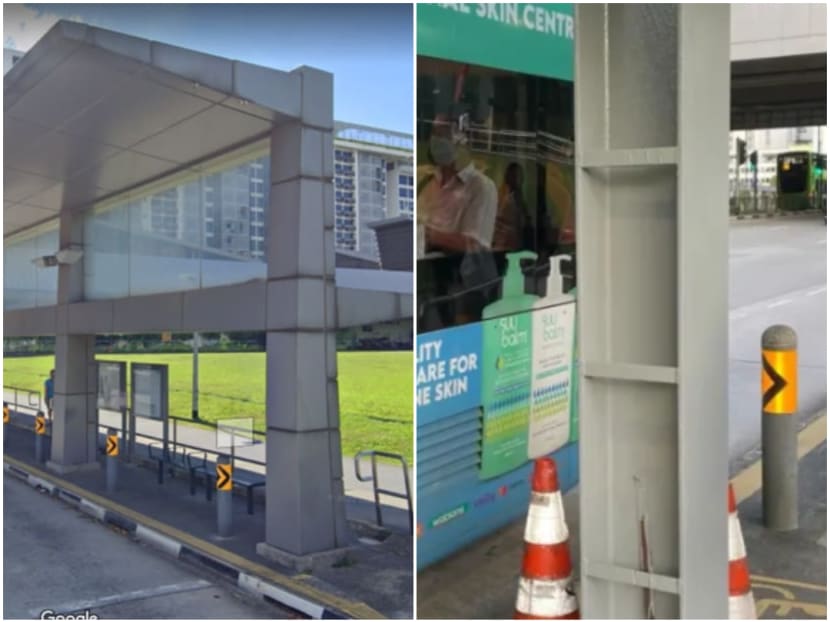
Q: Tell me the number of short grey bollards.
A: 5